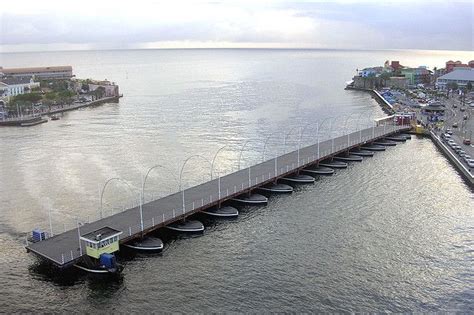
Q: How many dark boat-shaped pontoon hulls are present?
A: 15